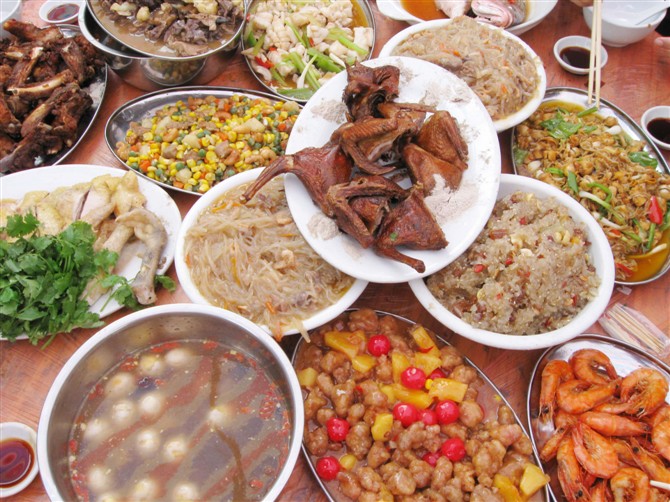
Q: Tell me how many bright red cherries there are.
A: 10